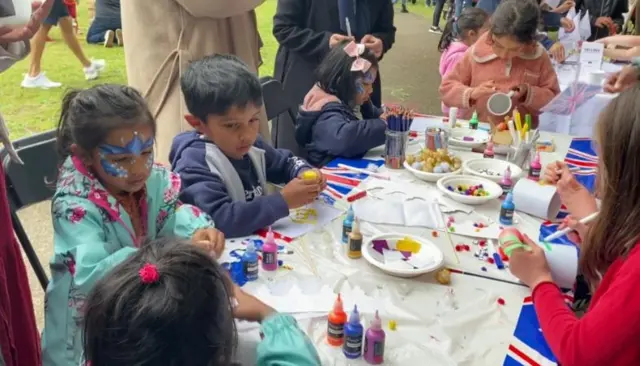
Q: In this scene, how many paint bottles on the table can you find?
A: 12